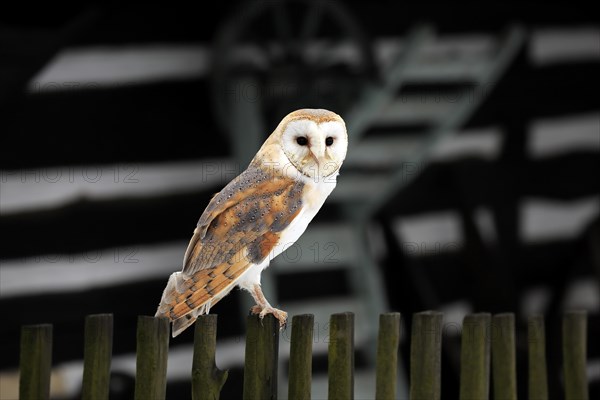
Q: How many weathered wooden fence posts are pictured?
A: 13